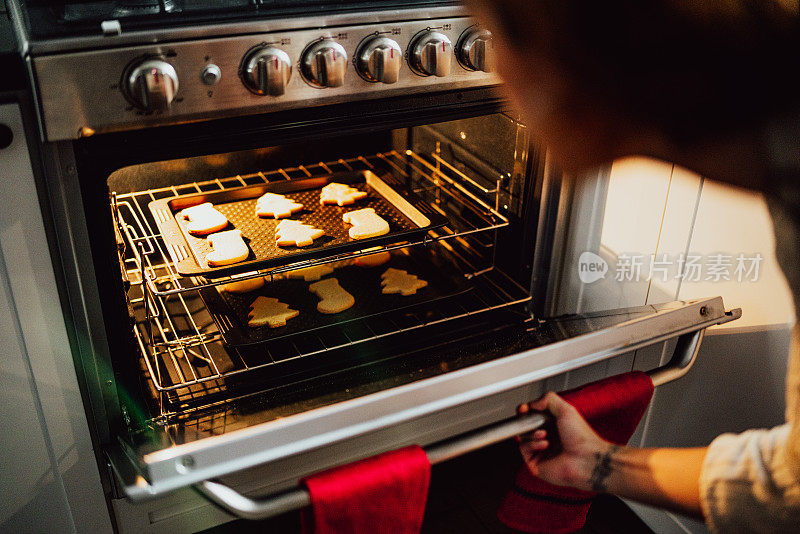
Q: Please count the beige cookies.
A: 12